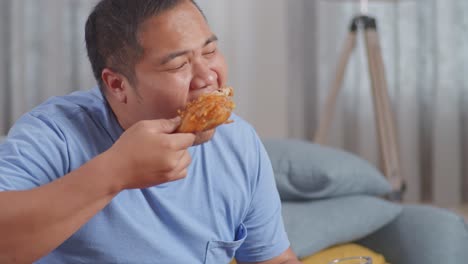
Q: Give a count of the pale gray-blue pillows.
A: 2